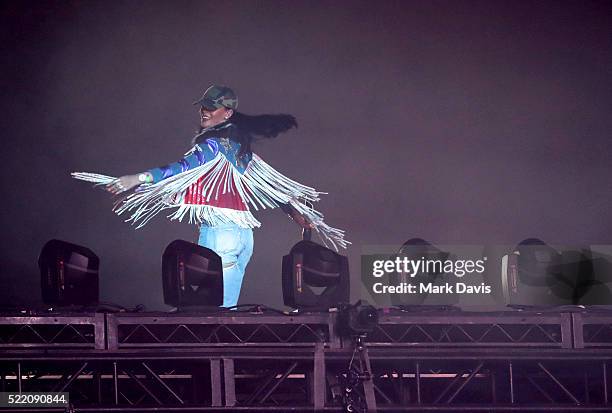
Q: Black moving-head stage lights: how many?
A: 5